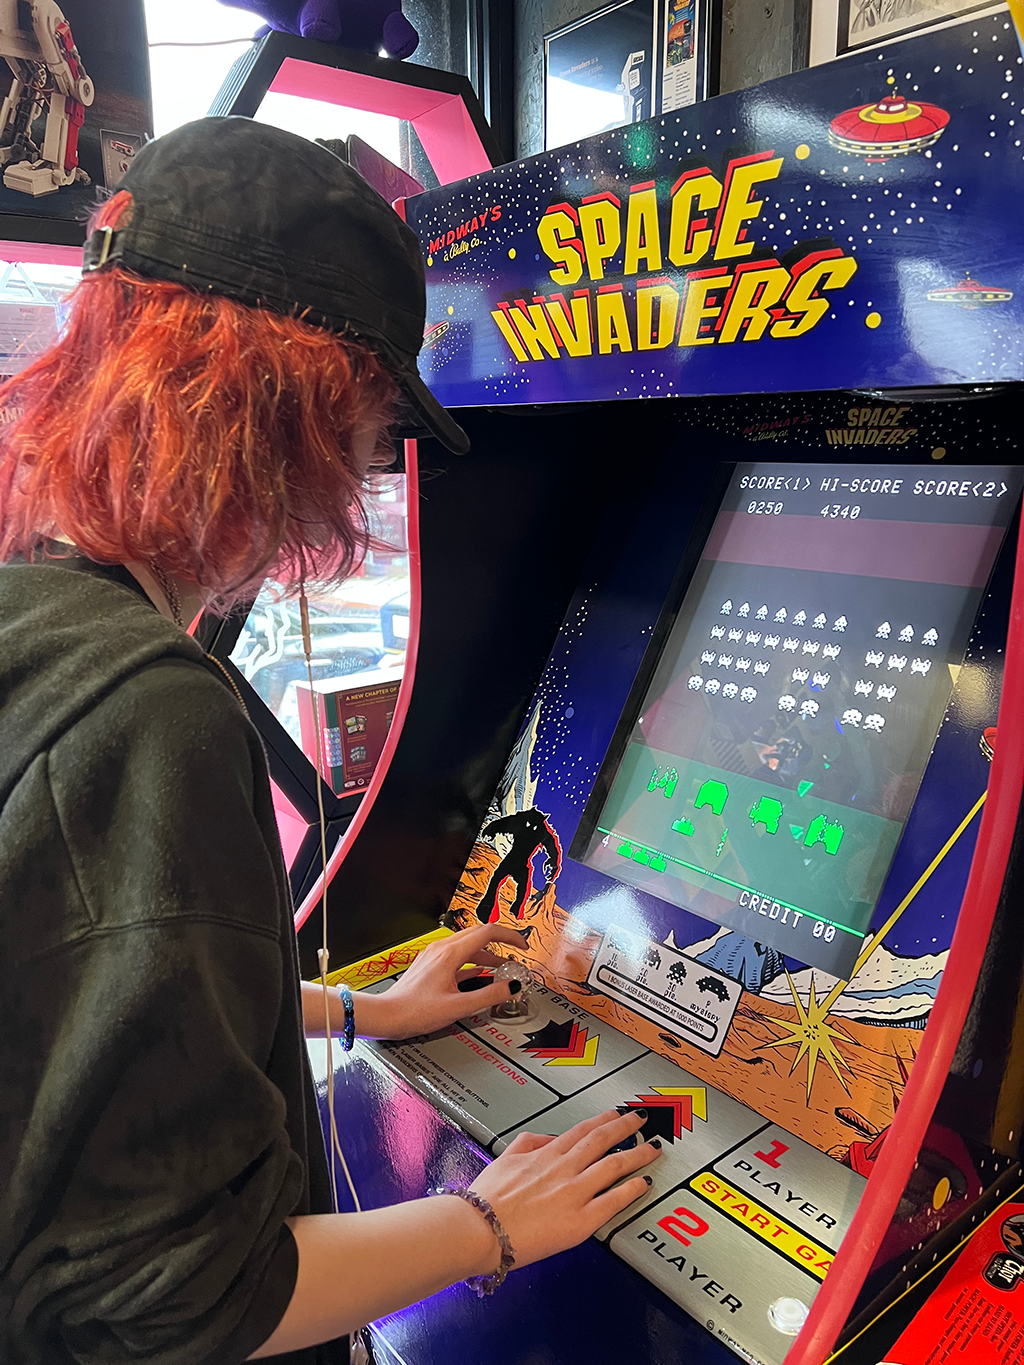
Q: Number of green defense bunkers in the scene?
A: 4